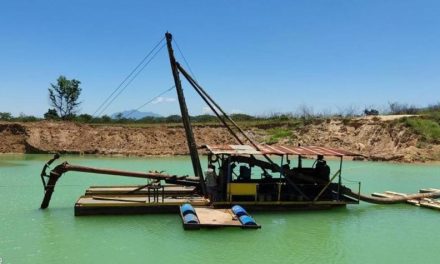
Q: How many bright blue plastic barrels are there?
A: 4